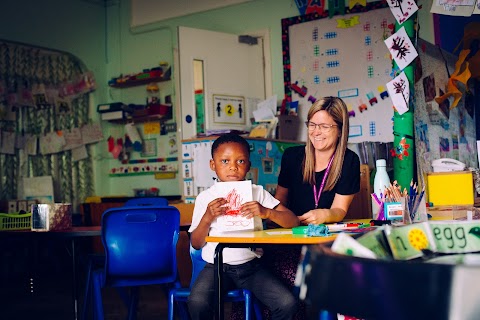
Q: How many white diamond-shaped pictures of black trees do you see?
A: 3